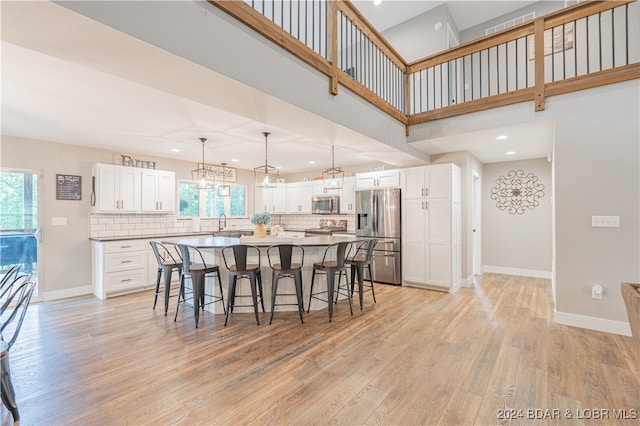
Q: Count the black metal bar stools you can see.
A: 6